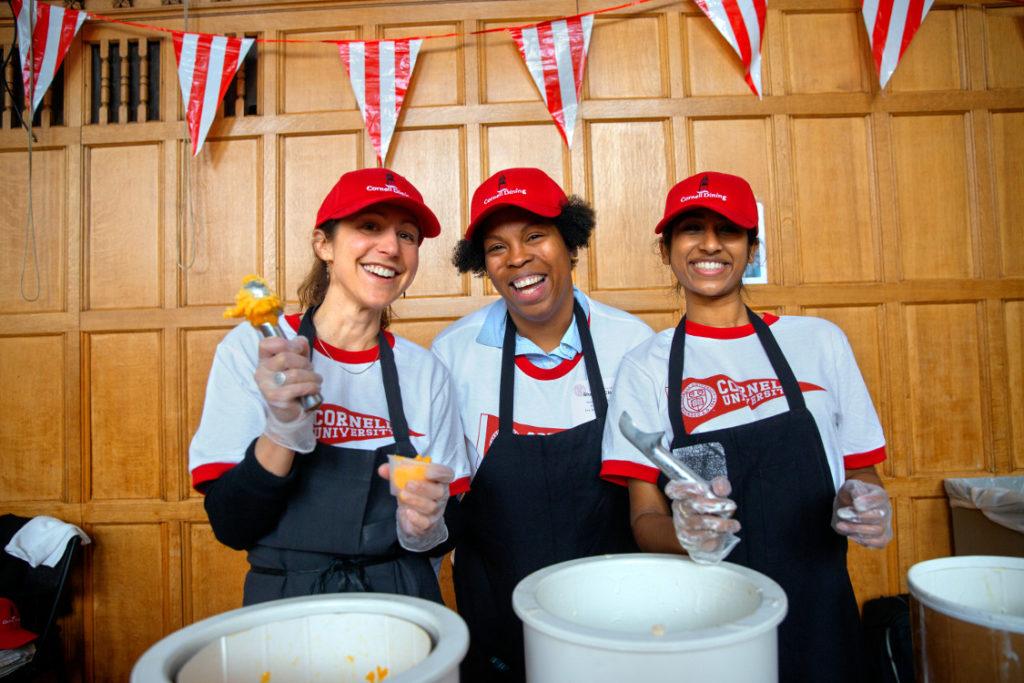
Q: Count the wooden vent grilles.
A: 3